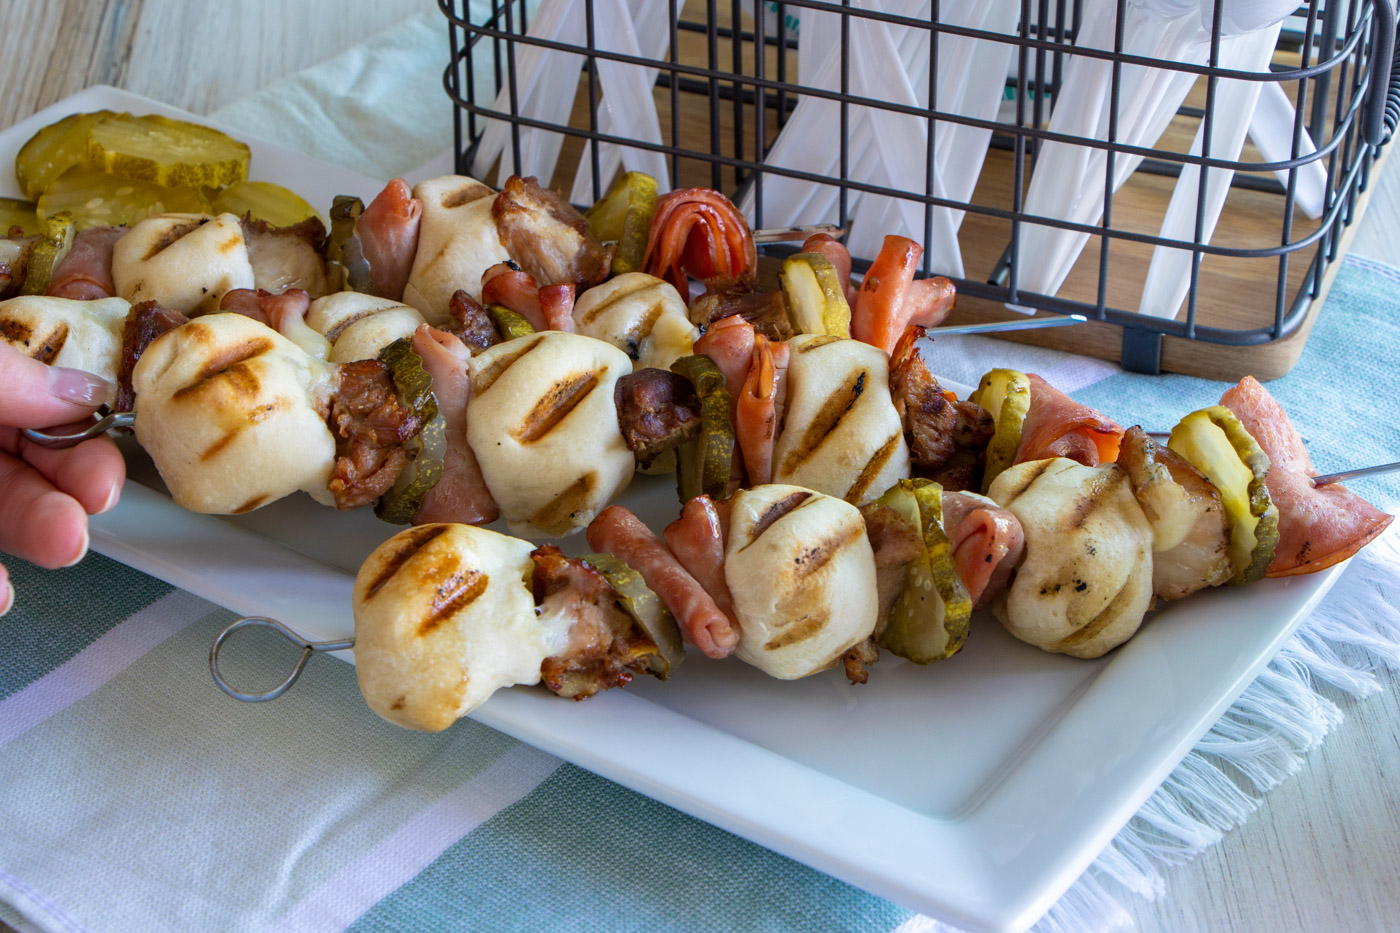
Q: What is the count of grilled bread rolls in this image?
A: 11